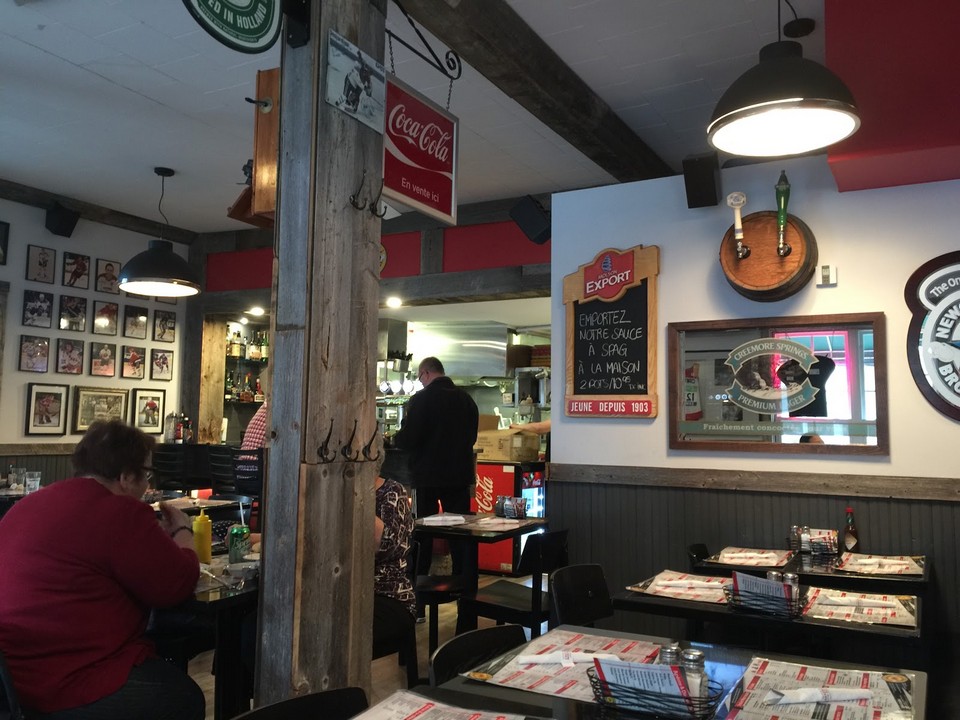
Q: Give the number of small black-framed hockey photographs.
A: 15